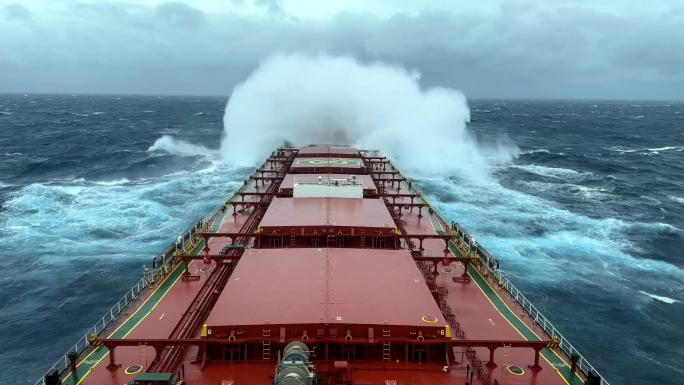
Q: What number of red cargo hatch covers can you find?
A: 5